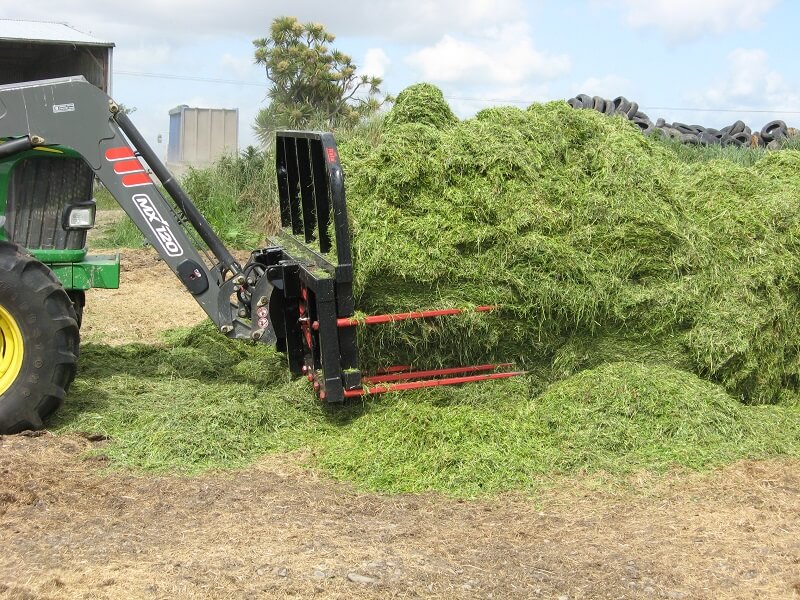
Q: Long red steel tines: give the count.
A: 4